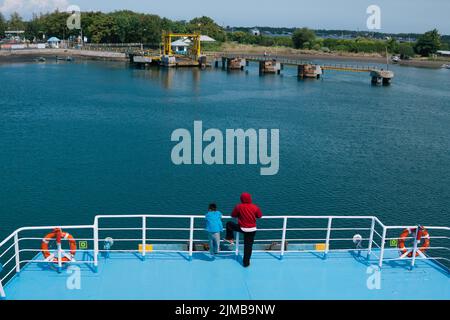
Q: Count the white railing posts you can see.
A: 12